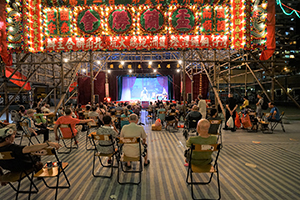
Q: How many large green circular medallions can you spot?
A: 4